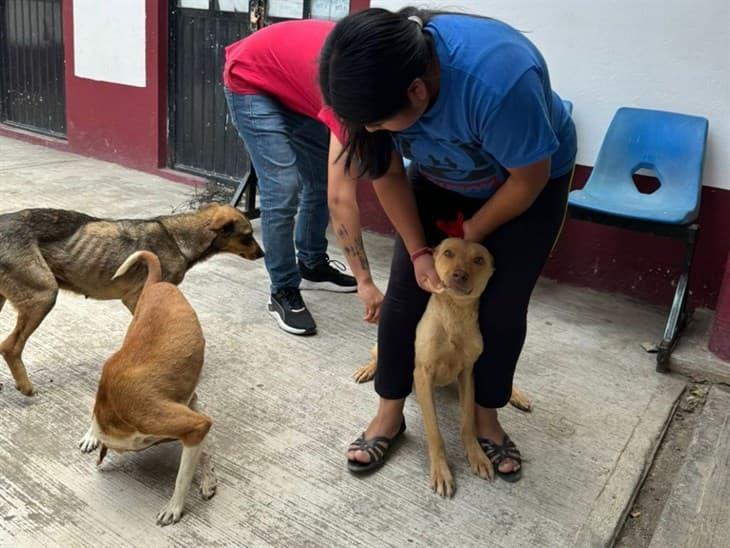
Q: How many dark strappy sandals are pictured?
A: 2